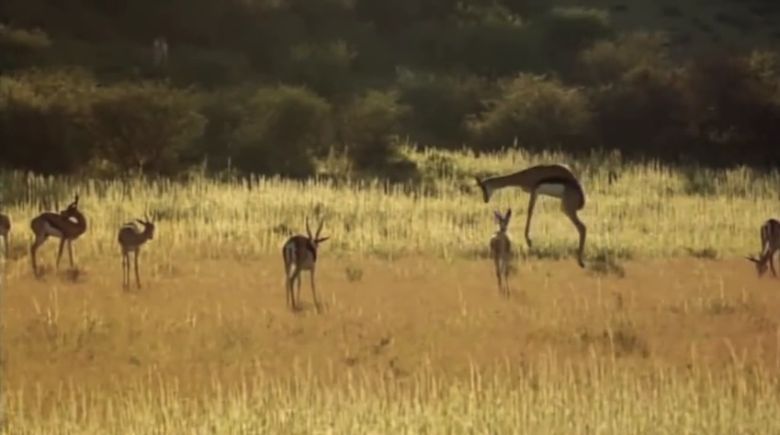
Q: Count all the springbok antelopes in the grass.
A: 7